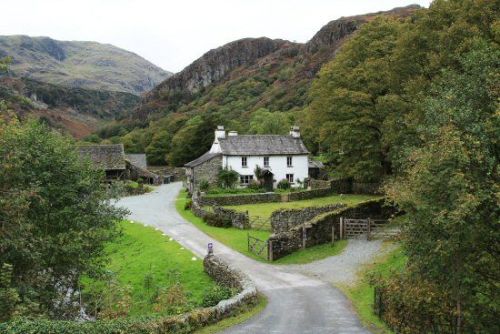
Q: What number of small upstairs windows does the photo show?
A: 3